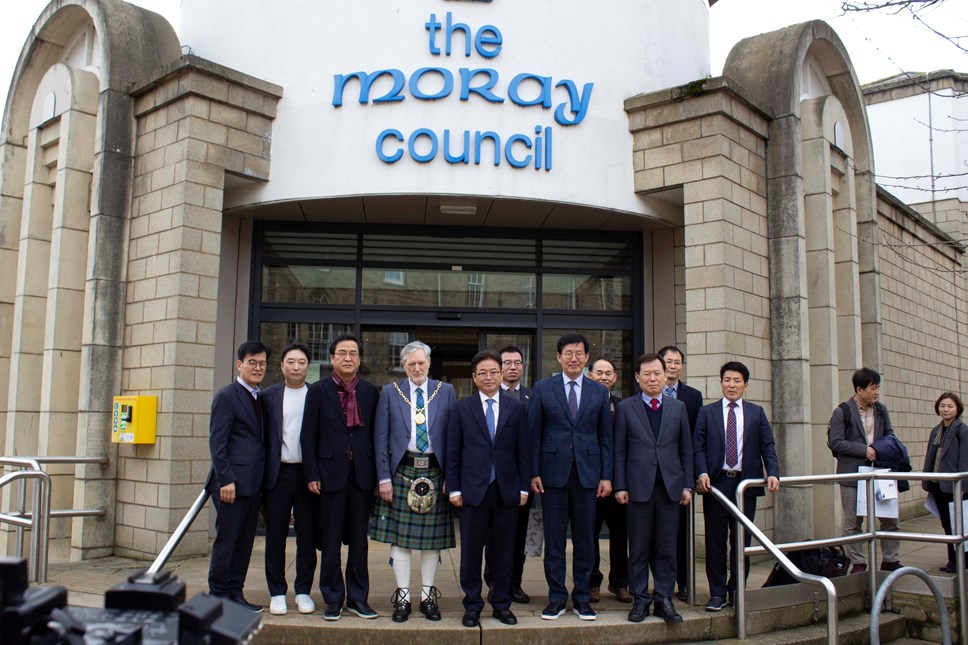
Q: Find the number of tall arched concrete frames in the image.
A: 2